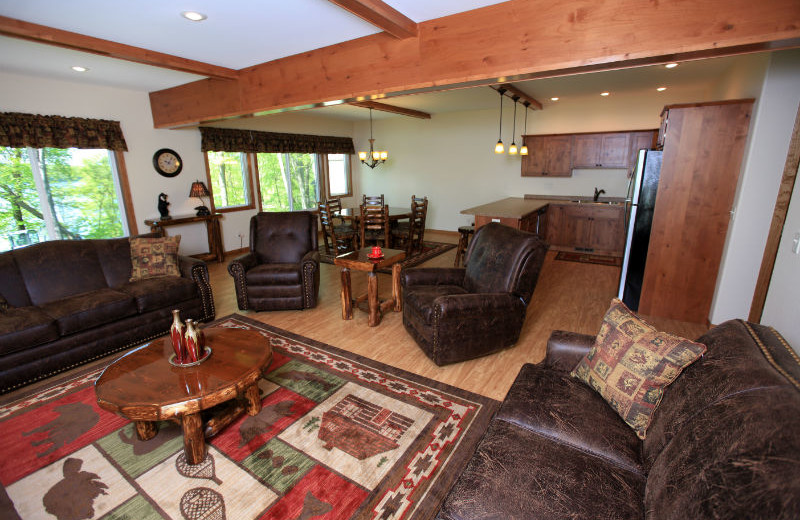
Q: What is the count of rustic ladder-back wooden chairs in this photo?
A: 6